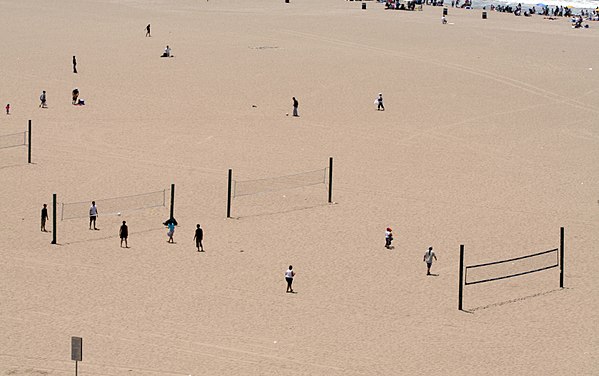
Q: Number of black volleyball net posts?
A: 7